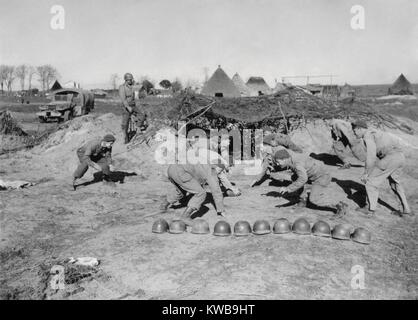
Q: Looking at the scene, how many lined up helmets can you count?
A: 11